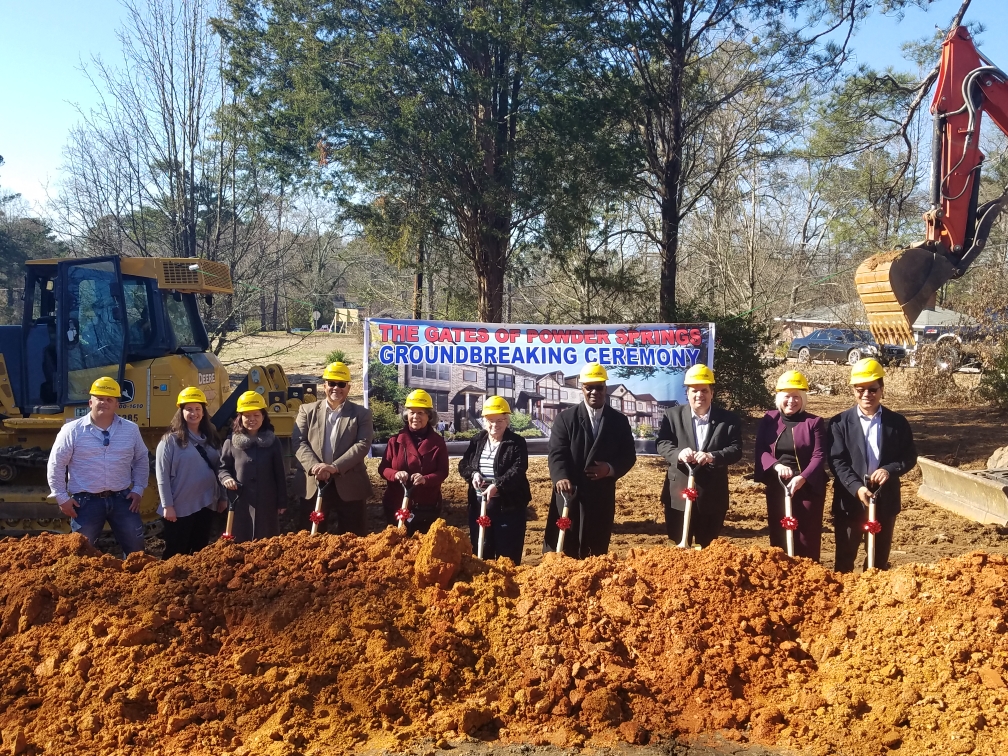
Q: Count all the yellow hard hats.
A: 10